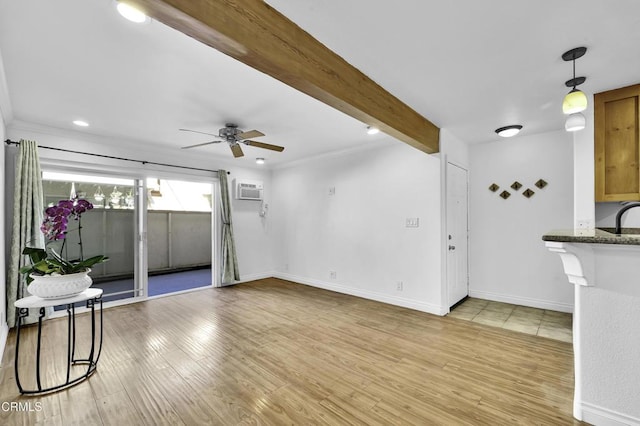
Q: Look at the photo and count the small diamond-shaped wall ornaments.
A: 5